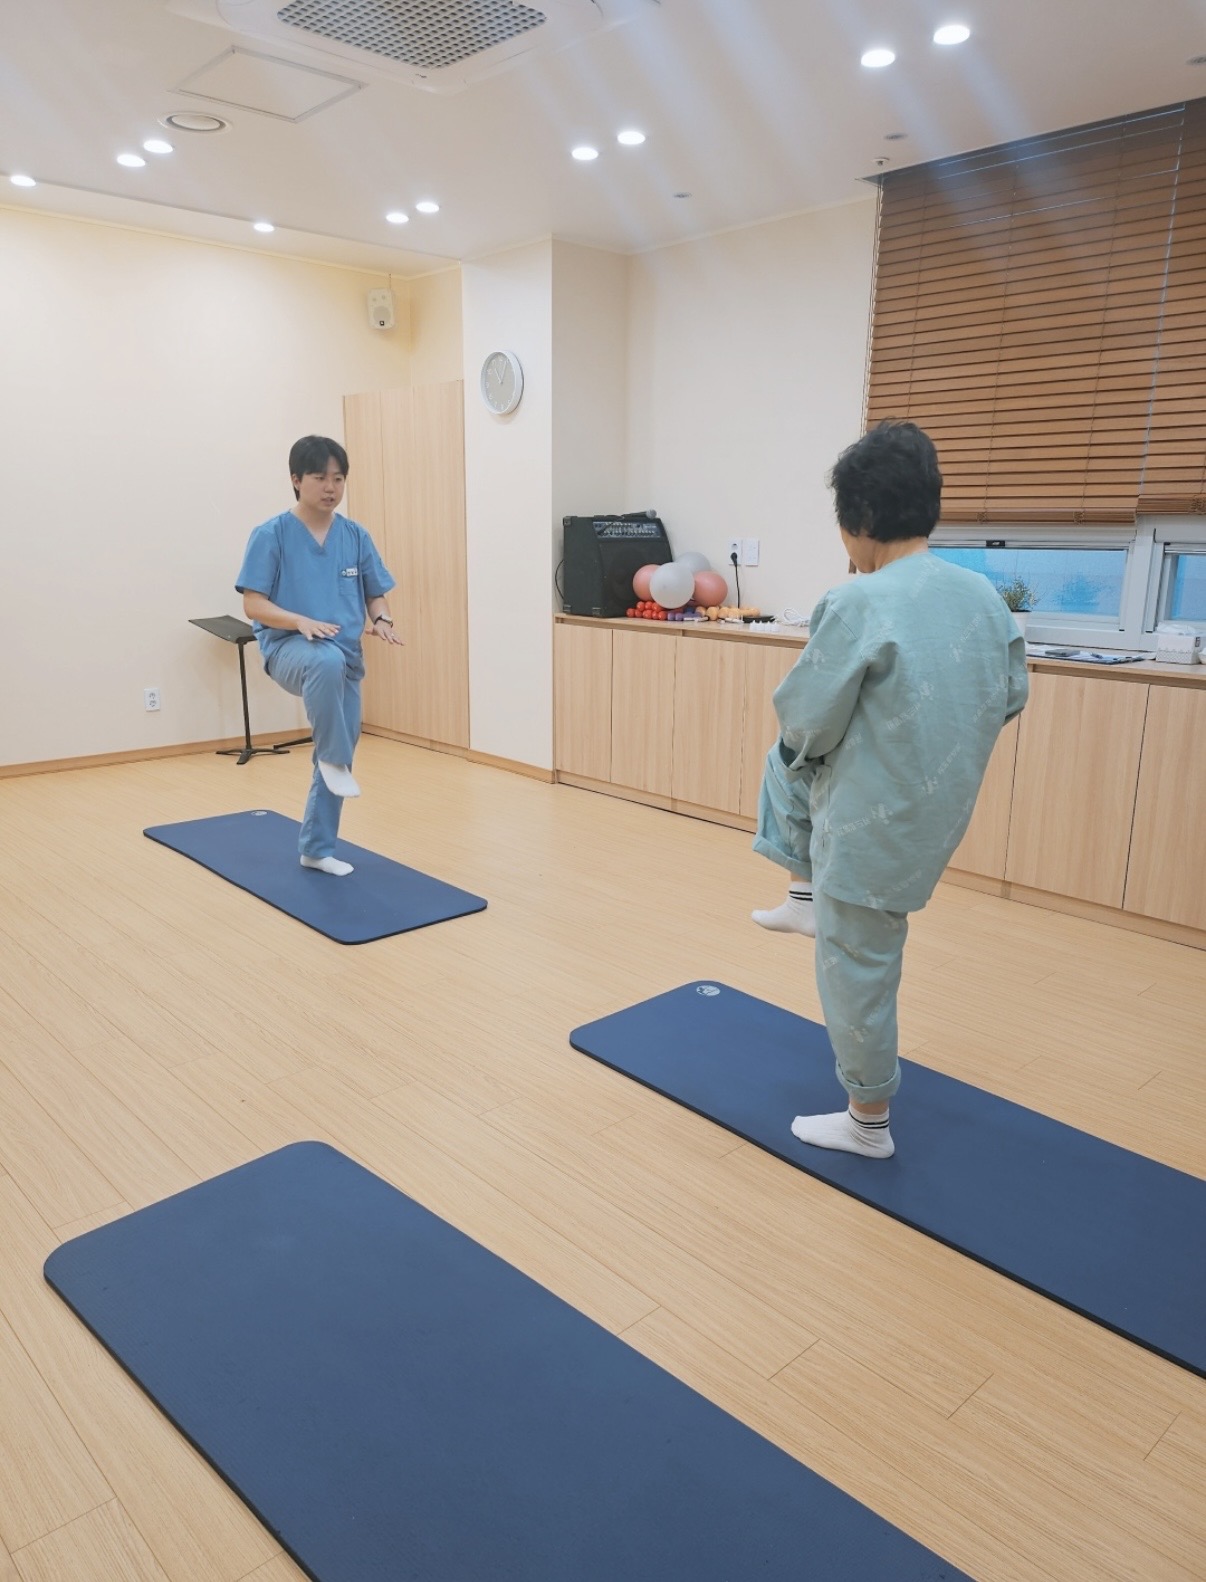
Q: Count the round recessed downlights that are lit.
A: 10